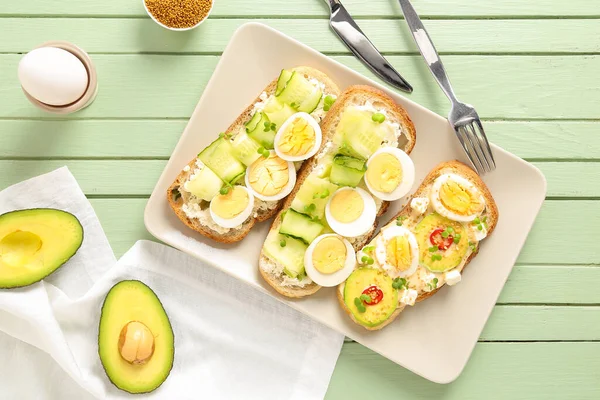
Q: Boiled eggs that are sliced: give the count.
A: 8